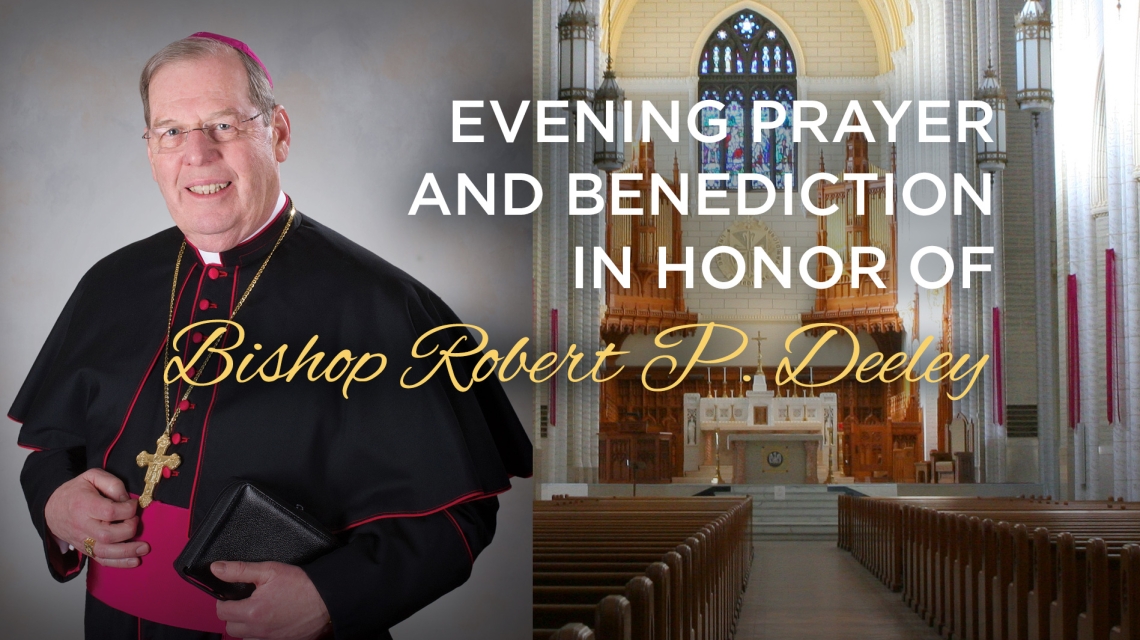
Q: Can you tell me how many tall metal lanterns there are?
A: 4